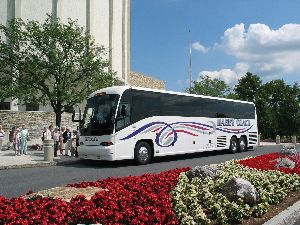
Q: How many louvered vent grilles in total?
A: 2